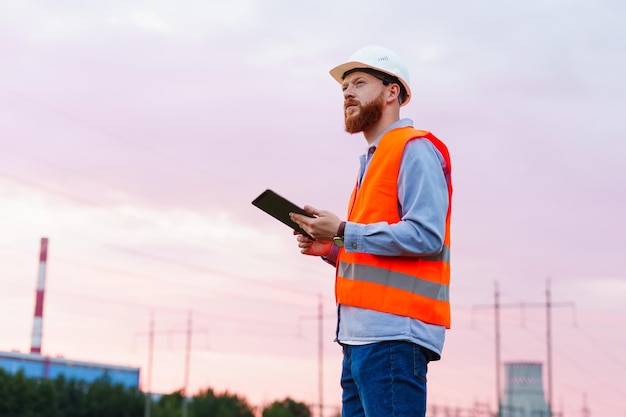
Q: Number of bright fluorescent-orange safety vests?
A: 1